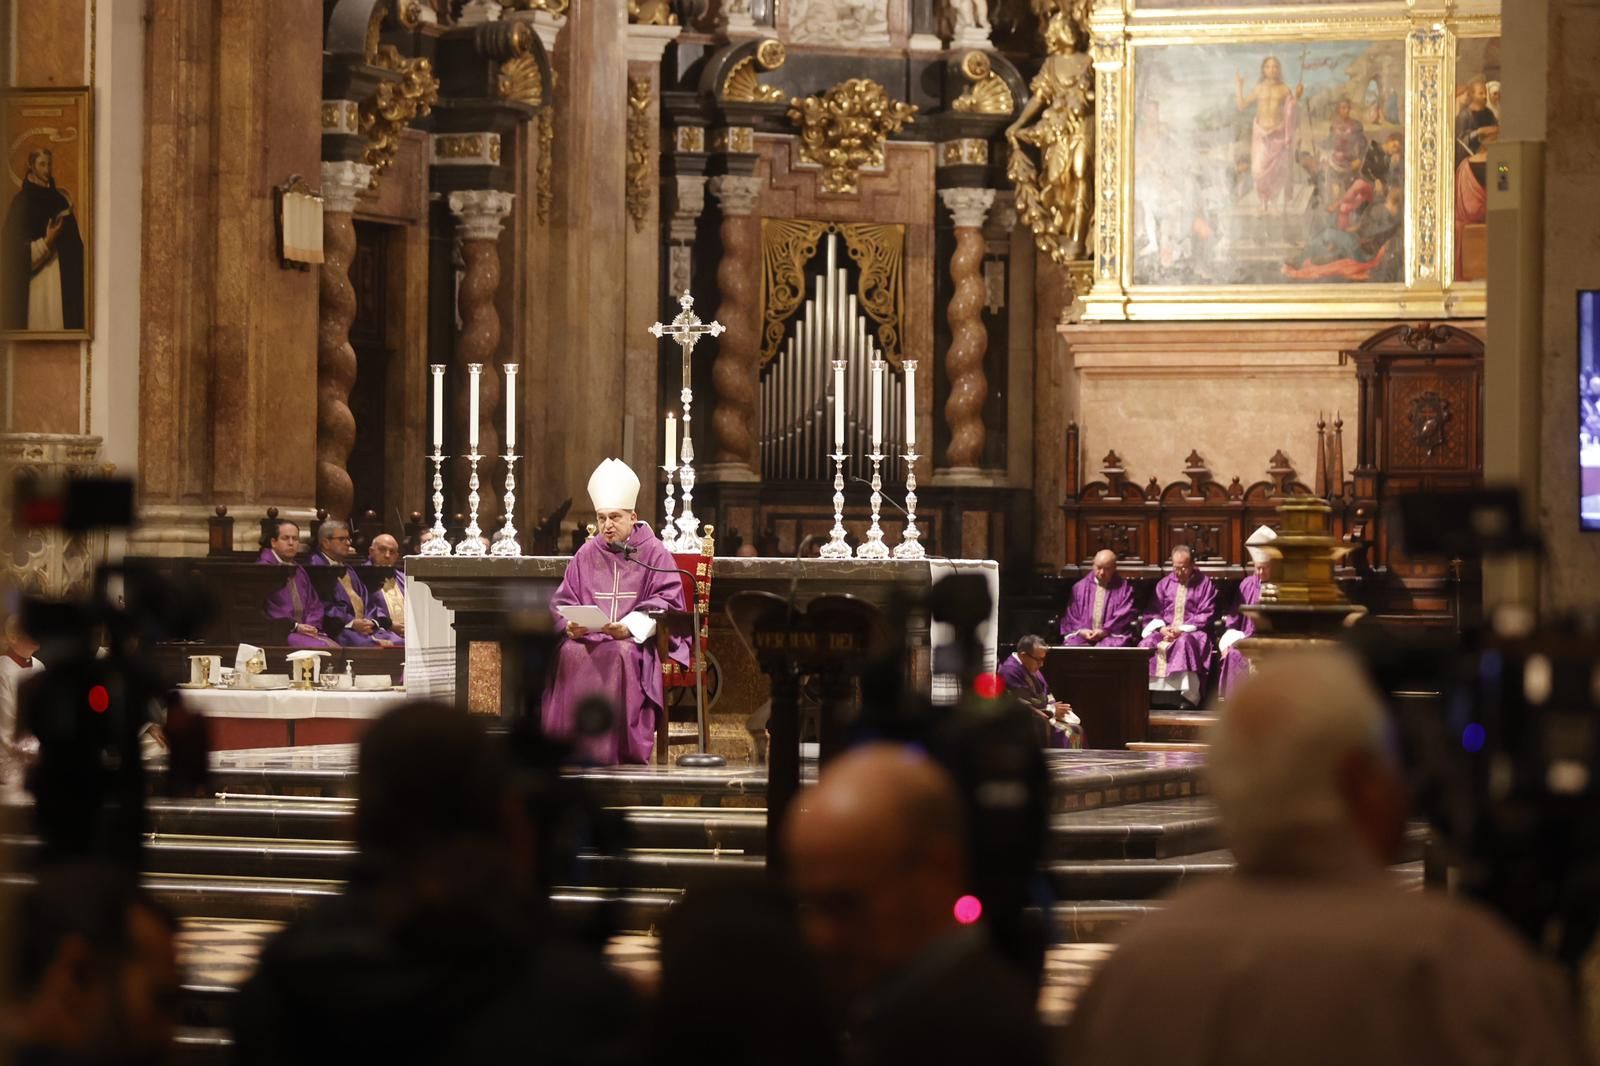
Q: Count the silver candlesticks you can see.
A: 7